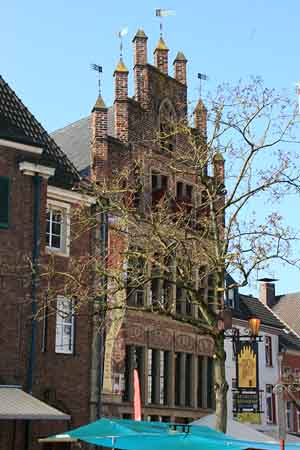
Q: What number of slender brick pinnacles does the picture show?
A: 7